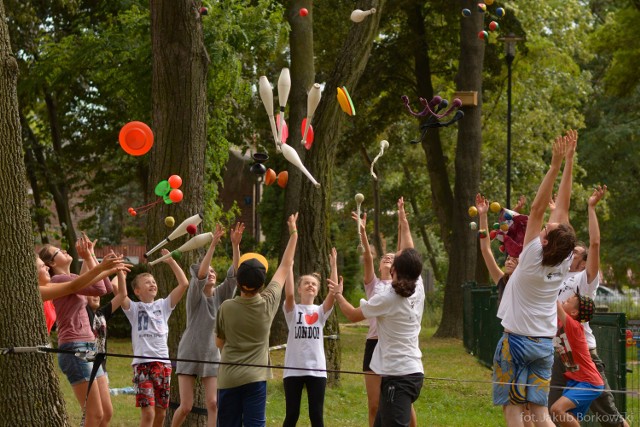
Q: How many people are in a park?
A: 13